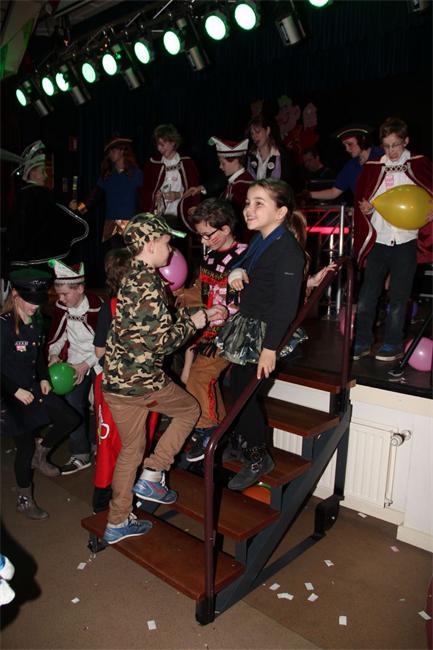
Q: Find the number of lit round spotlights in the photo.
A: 10